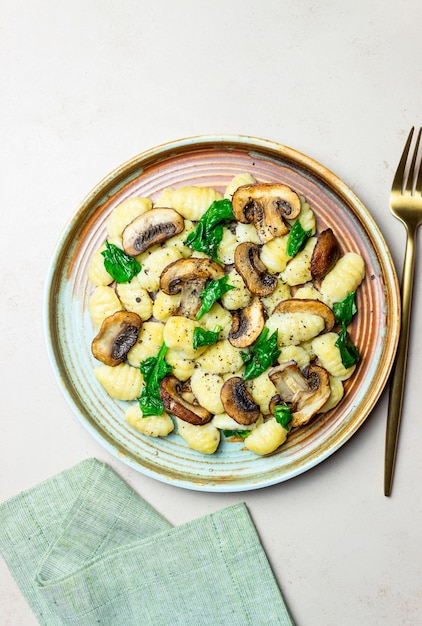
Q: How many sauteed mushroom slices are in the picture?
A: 11